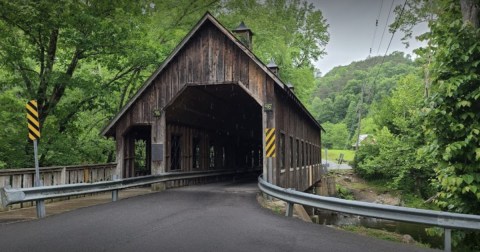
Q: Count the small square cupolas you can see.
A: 3